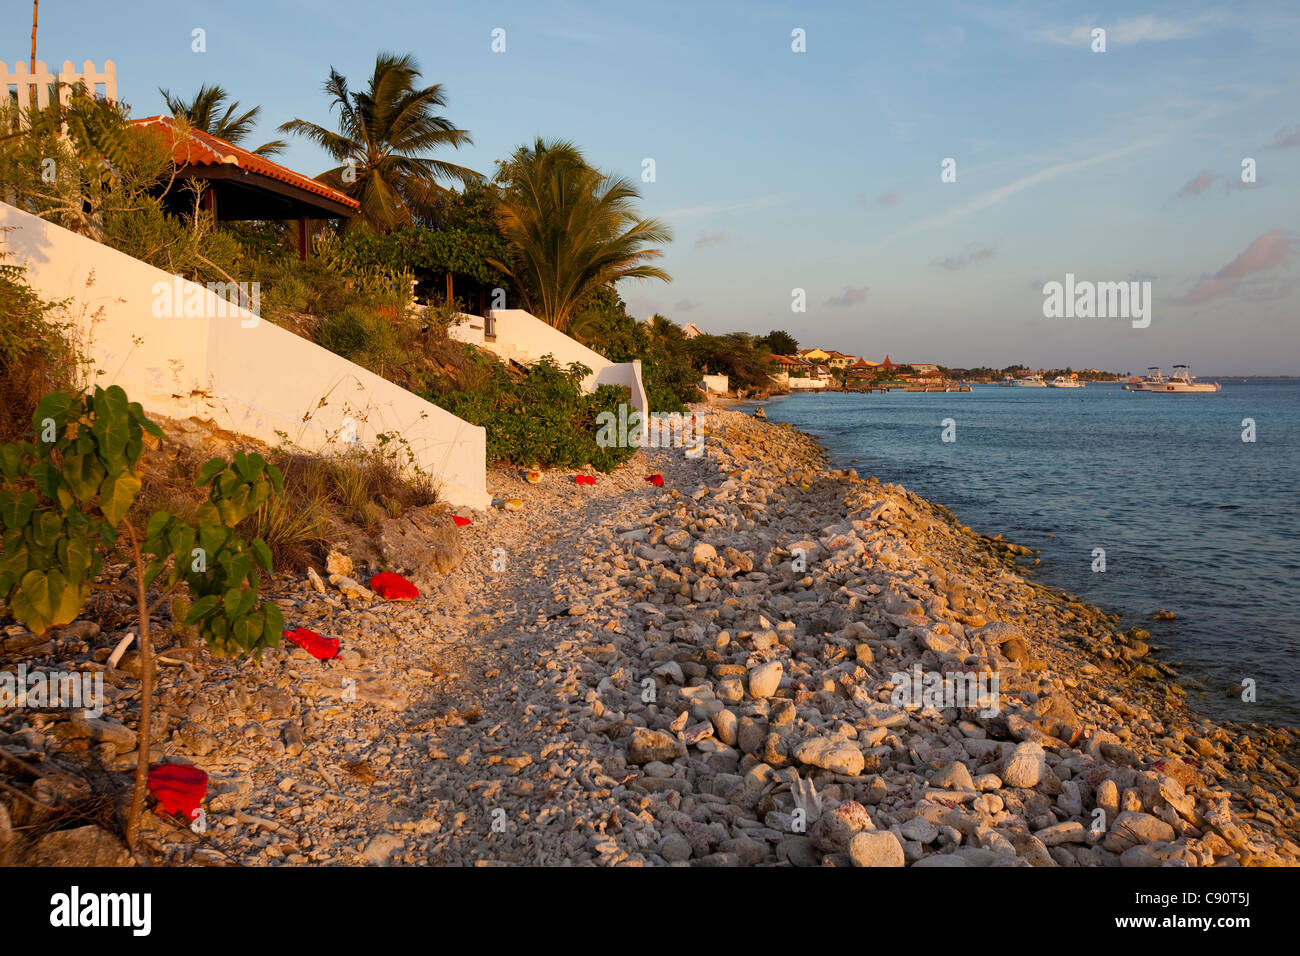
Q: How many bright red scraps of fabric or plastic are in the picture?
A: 6